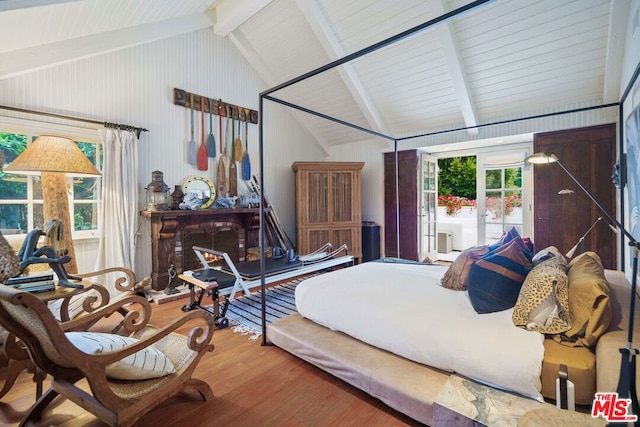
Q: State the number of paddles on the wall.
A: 8